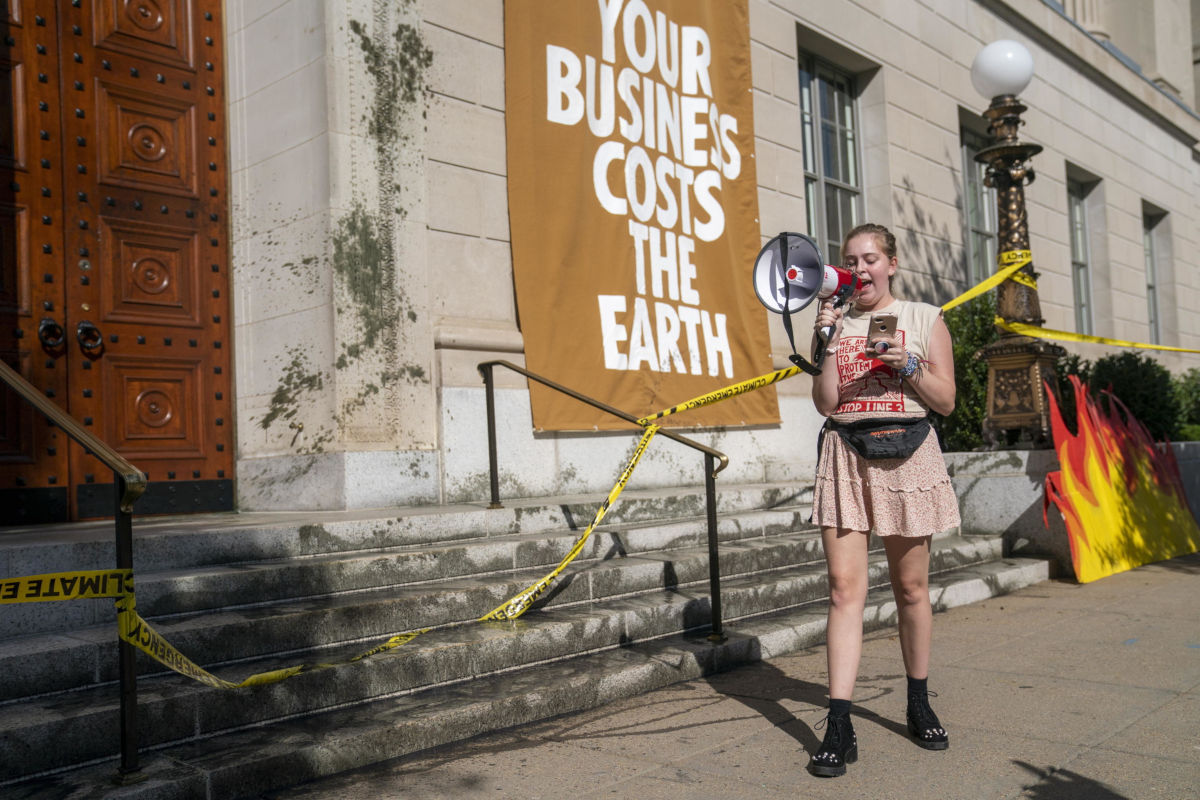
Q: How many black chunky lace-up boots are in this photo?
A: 2